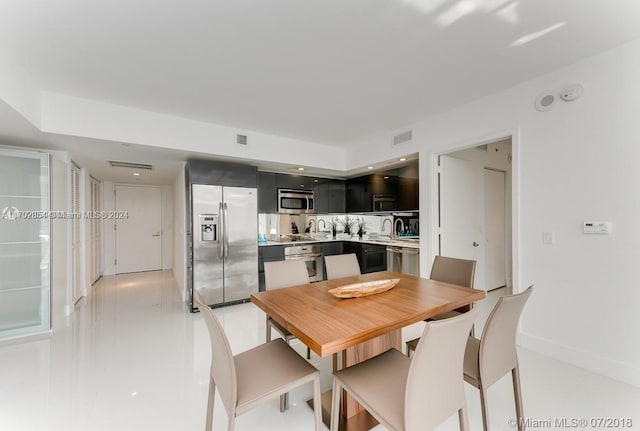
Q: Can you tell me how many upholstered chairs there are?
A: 6